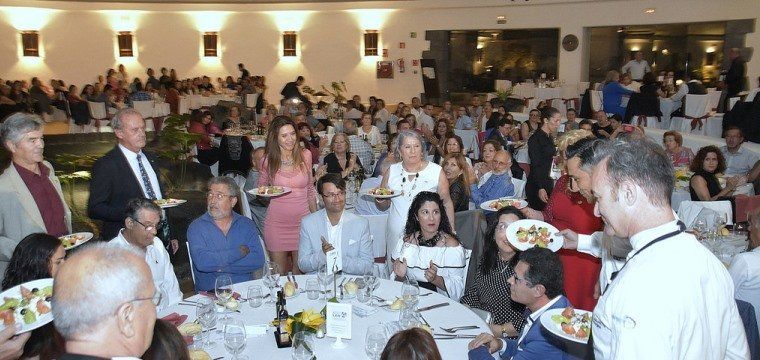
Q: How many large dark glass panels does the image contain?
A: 2